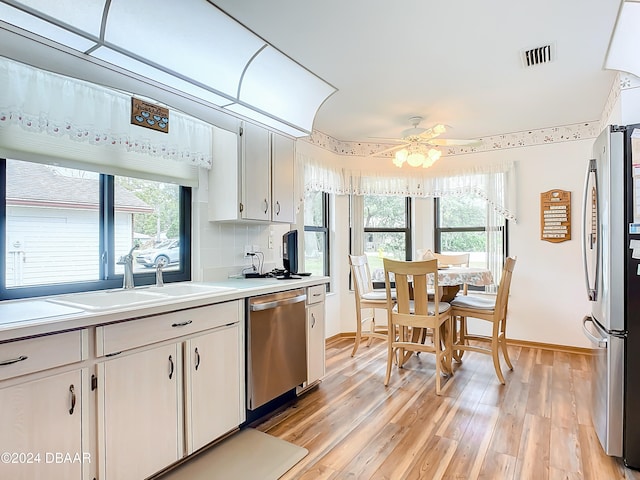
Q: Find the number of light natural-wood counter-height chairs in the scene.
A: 4